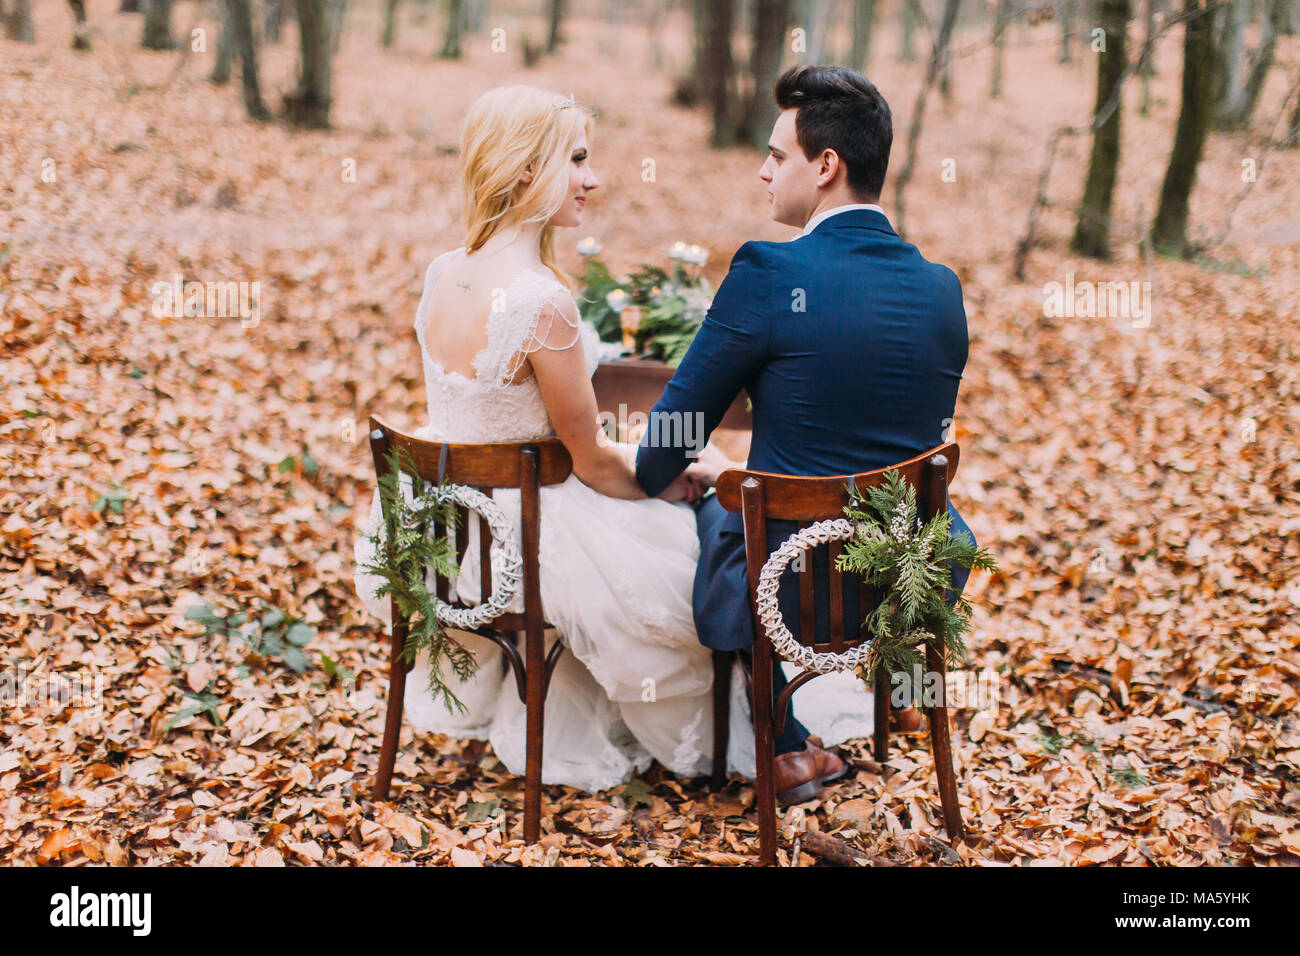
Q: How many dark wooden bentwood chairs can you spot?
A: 2